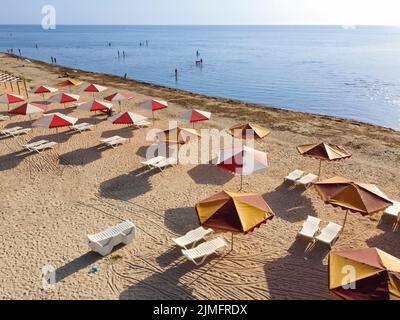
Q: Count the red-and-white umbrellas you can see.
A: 12